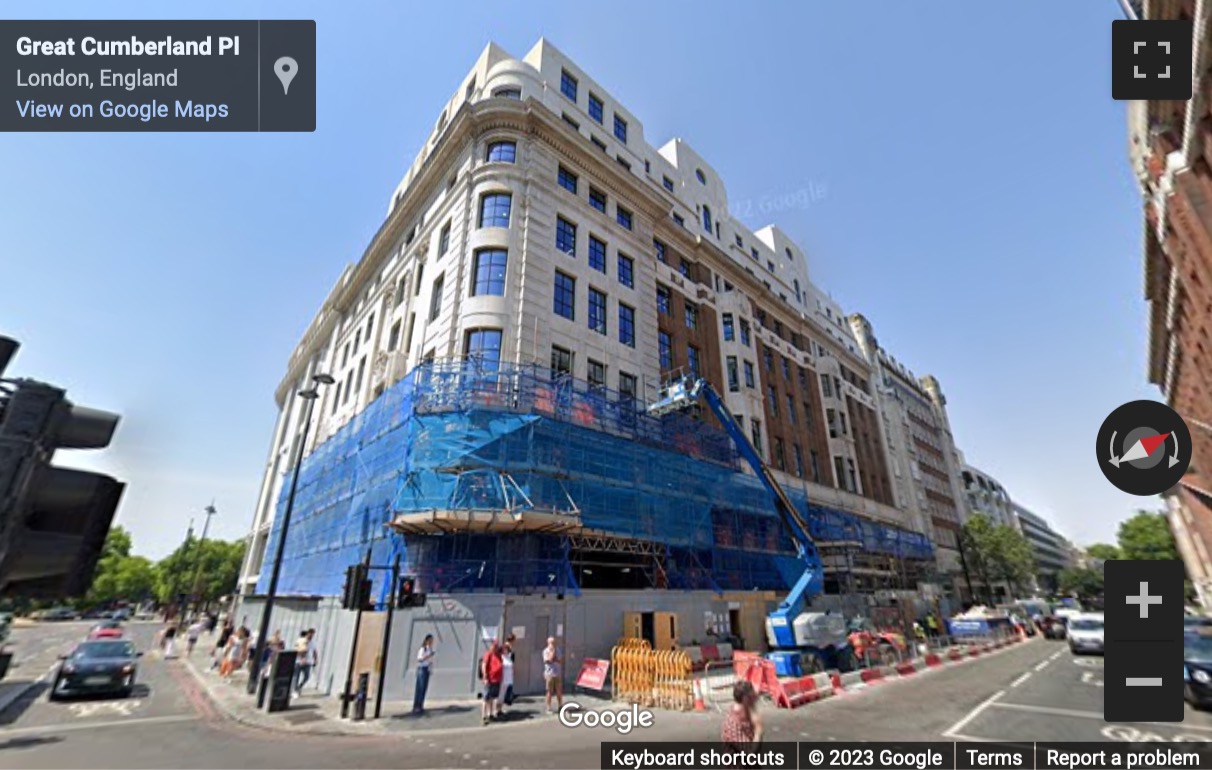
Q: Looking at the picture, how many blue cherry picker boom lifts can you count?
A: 1